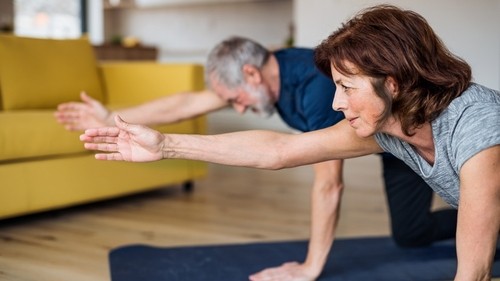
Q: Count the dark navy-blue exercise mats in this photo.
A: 1